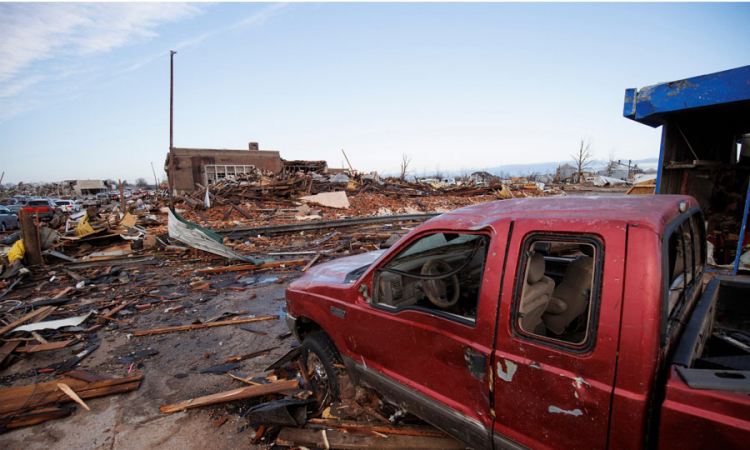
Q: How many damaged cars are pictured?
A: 1